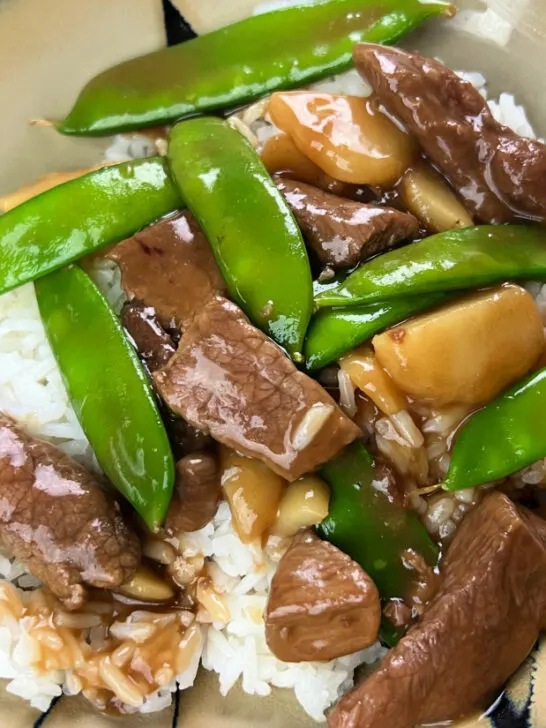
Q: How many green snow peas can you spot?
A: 8